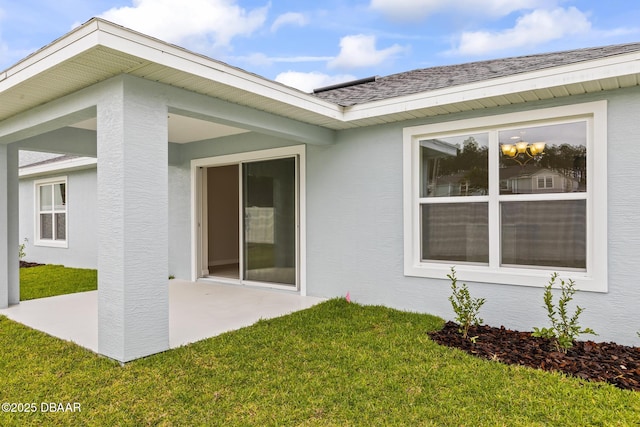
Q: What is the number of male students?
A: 0